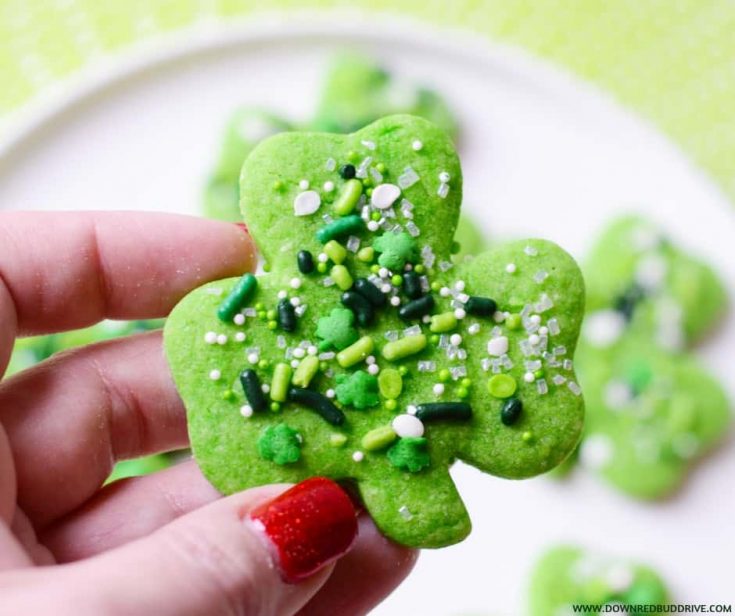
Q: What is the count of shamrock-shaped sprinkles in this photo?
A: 5